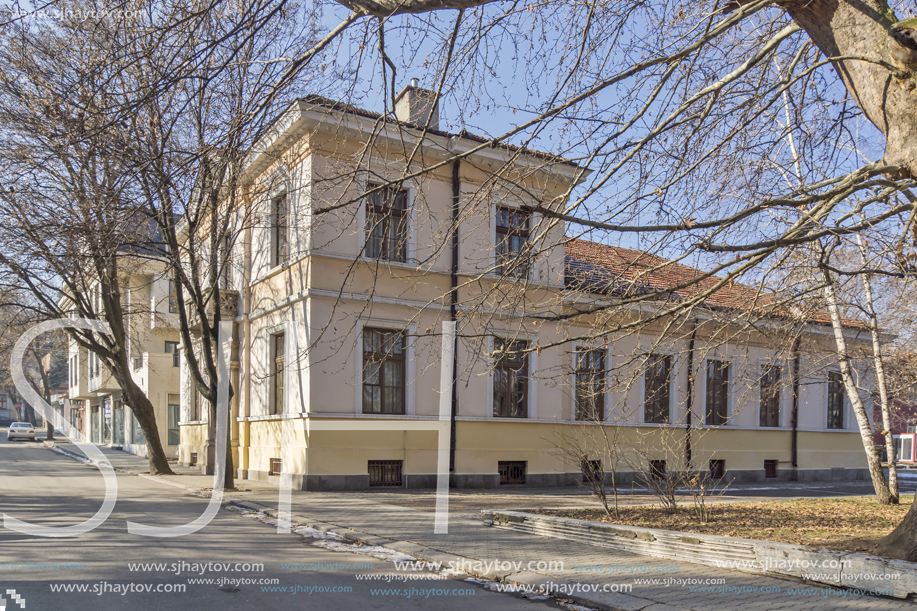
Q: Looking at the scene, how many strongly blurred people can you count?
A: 0